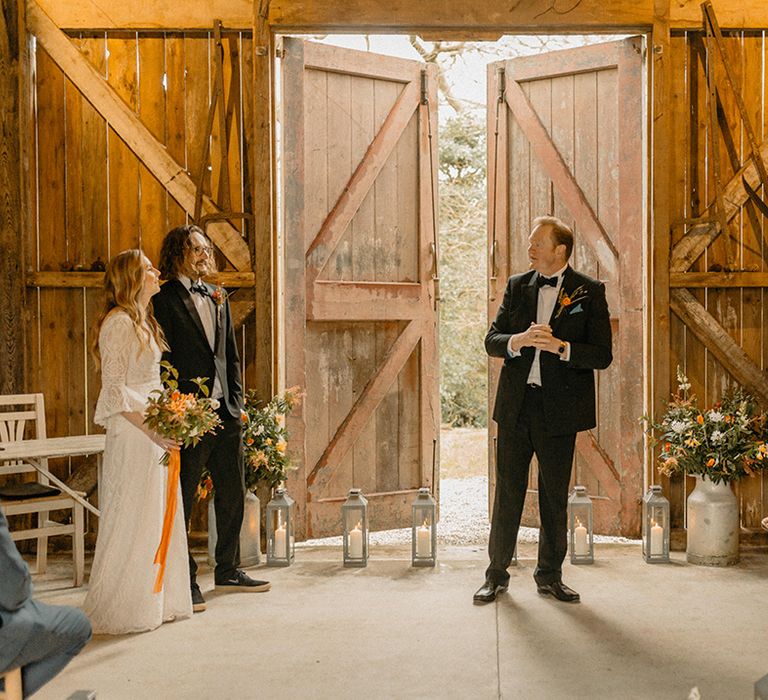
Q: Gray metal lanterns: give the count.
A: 5